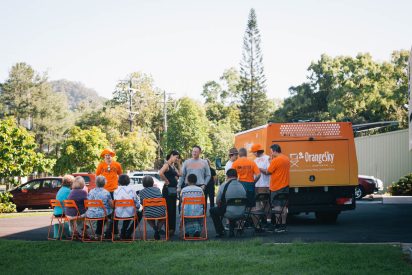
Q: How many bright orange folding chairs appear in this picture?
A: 6